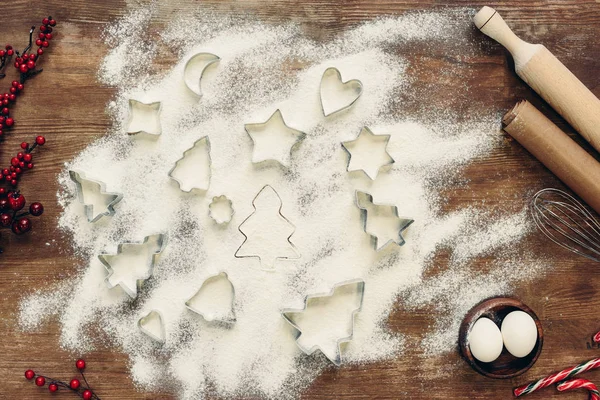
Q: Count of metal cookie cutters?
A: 14